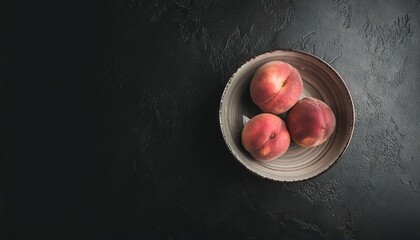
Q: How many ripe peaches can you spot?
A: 3